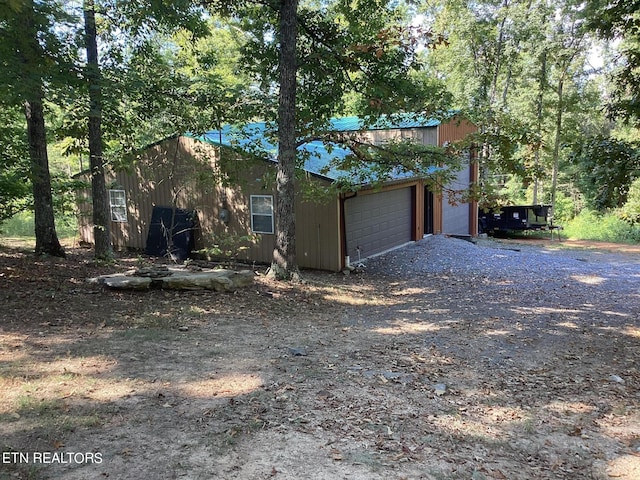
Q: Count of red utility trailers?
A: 0